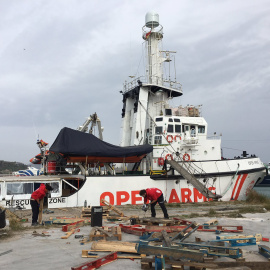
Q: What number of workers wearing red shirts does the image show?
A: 2